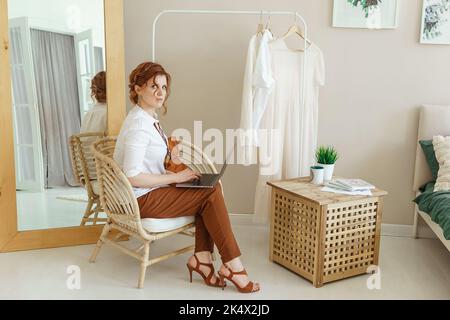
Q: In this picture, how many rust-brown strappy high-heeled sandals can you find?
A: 2